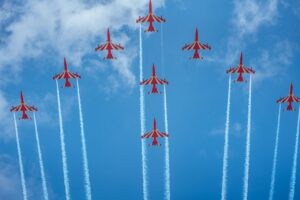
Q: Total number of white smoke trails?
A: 10